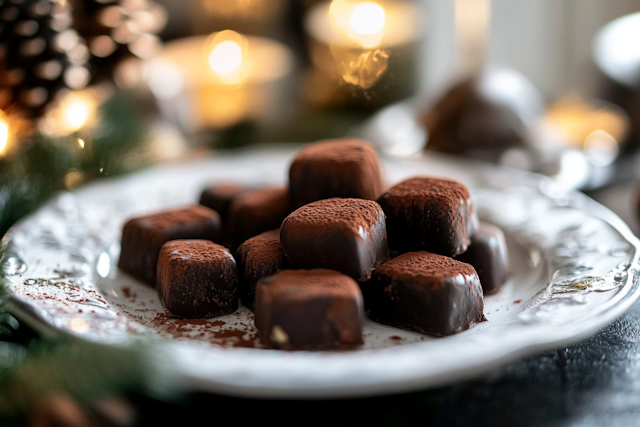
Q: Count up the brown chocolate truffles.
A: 11